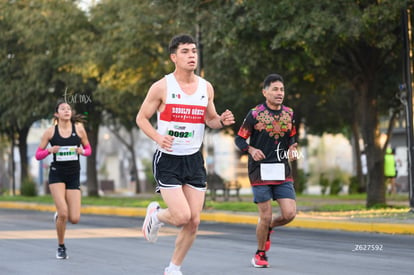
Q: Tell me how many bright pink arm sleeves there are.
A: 2